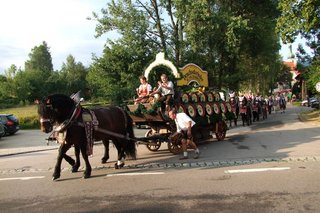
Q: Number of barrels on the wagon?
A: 12